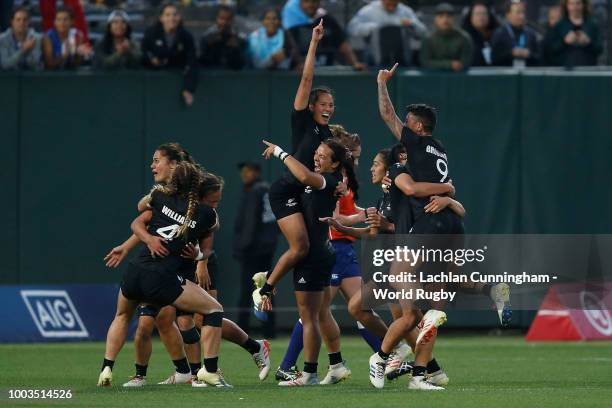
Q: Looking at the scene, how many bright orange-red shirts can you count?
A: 1